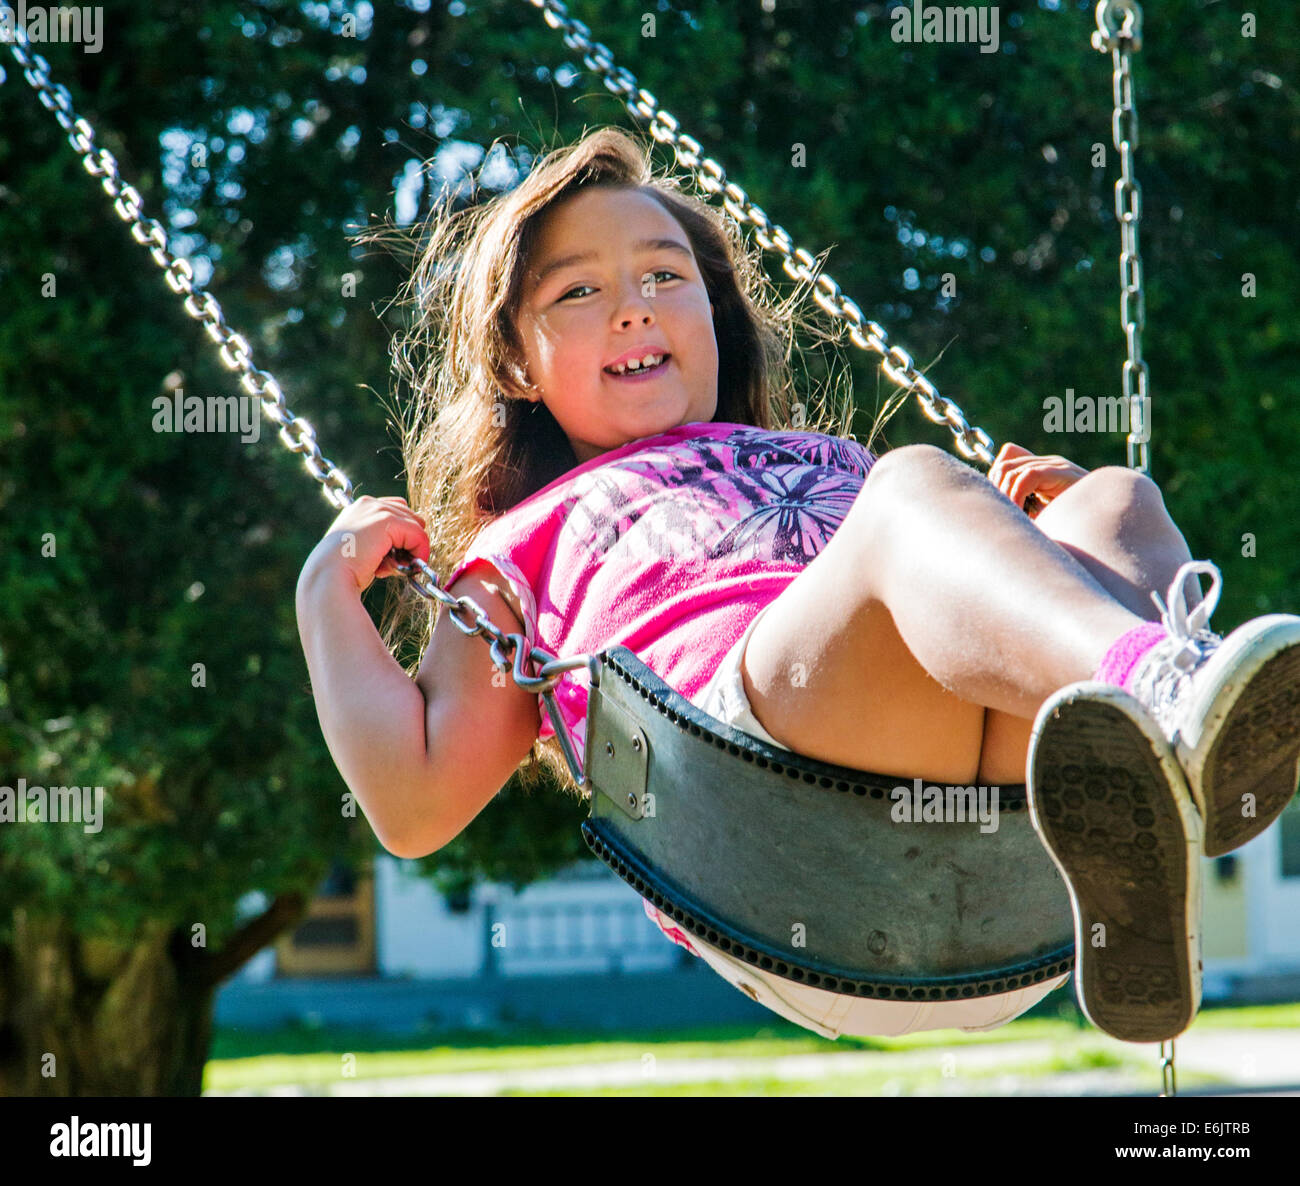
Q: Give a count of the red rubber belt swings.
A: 0